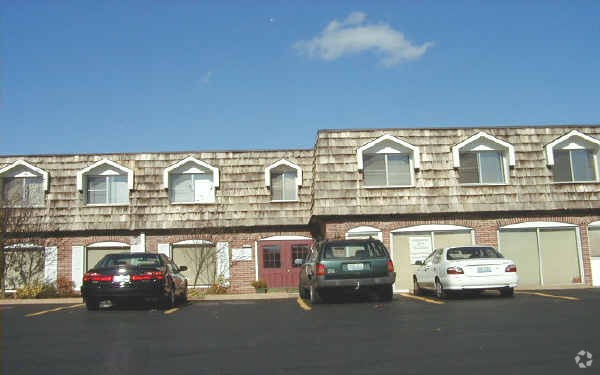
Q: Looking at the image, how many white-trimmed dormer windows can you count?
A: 7